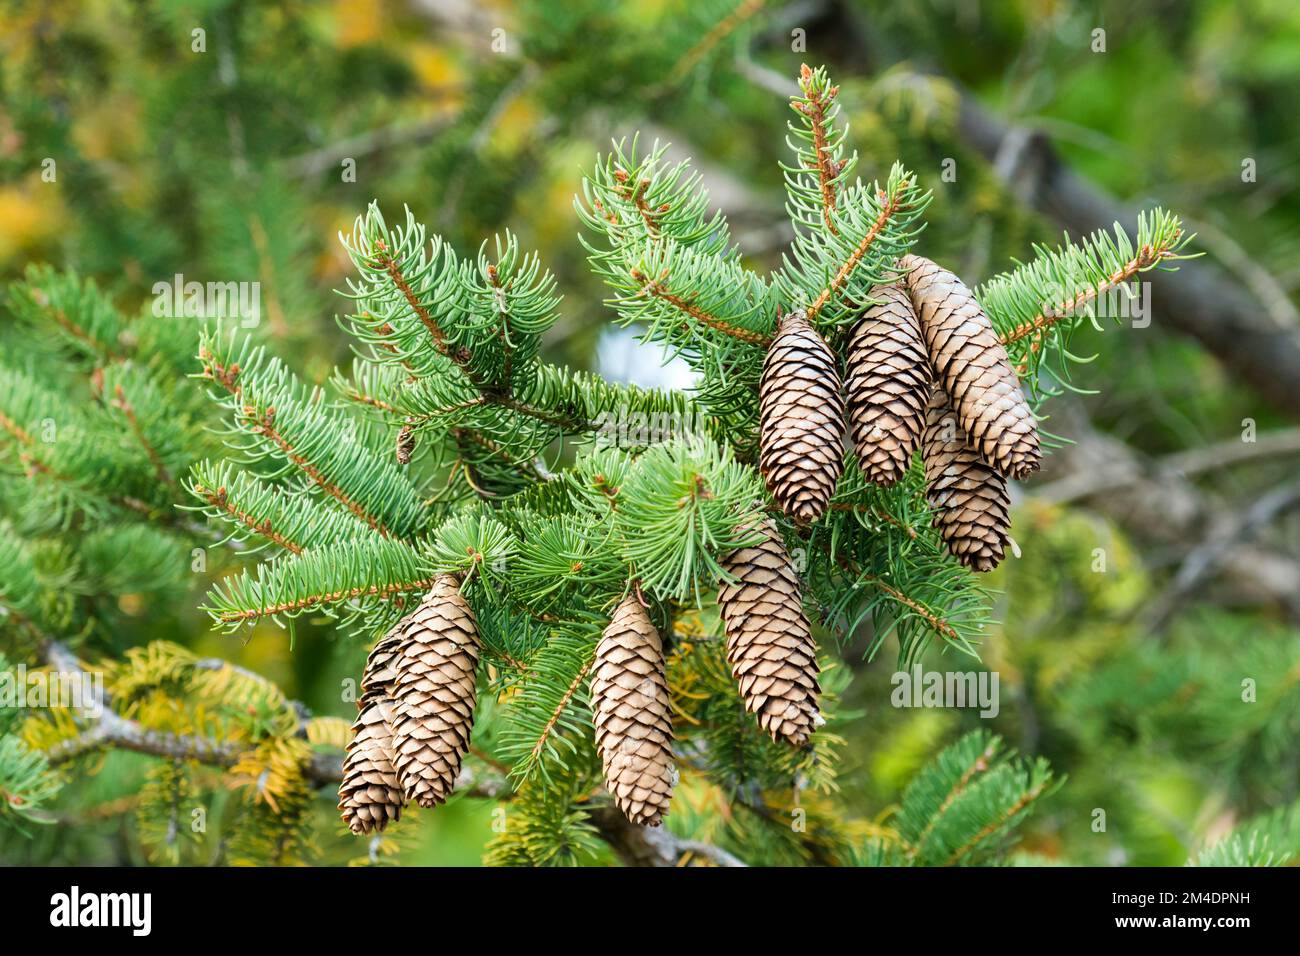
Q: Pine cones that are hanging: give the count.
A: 8